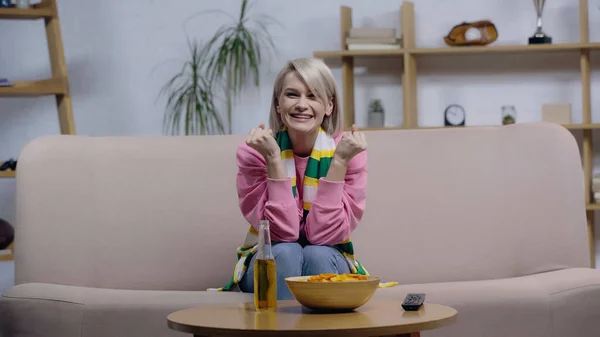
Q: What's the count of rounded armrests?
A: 2